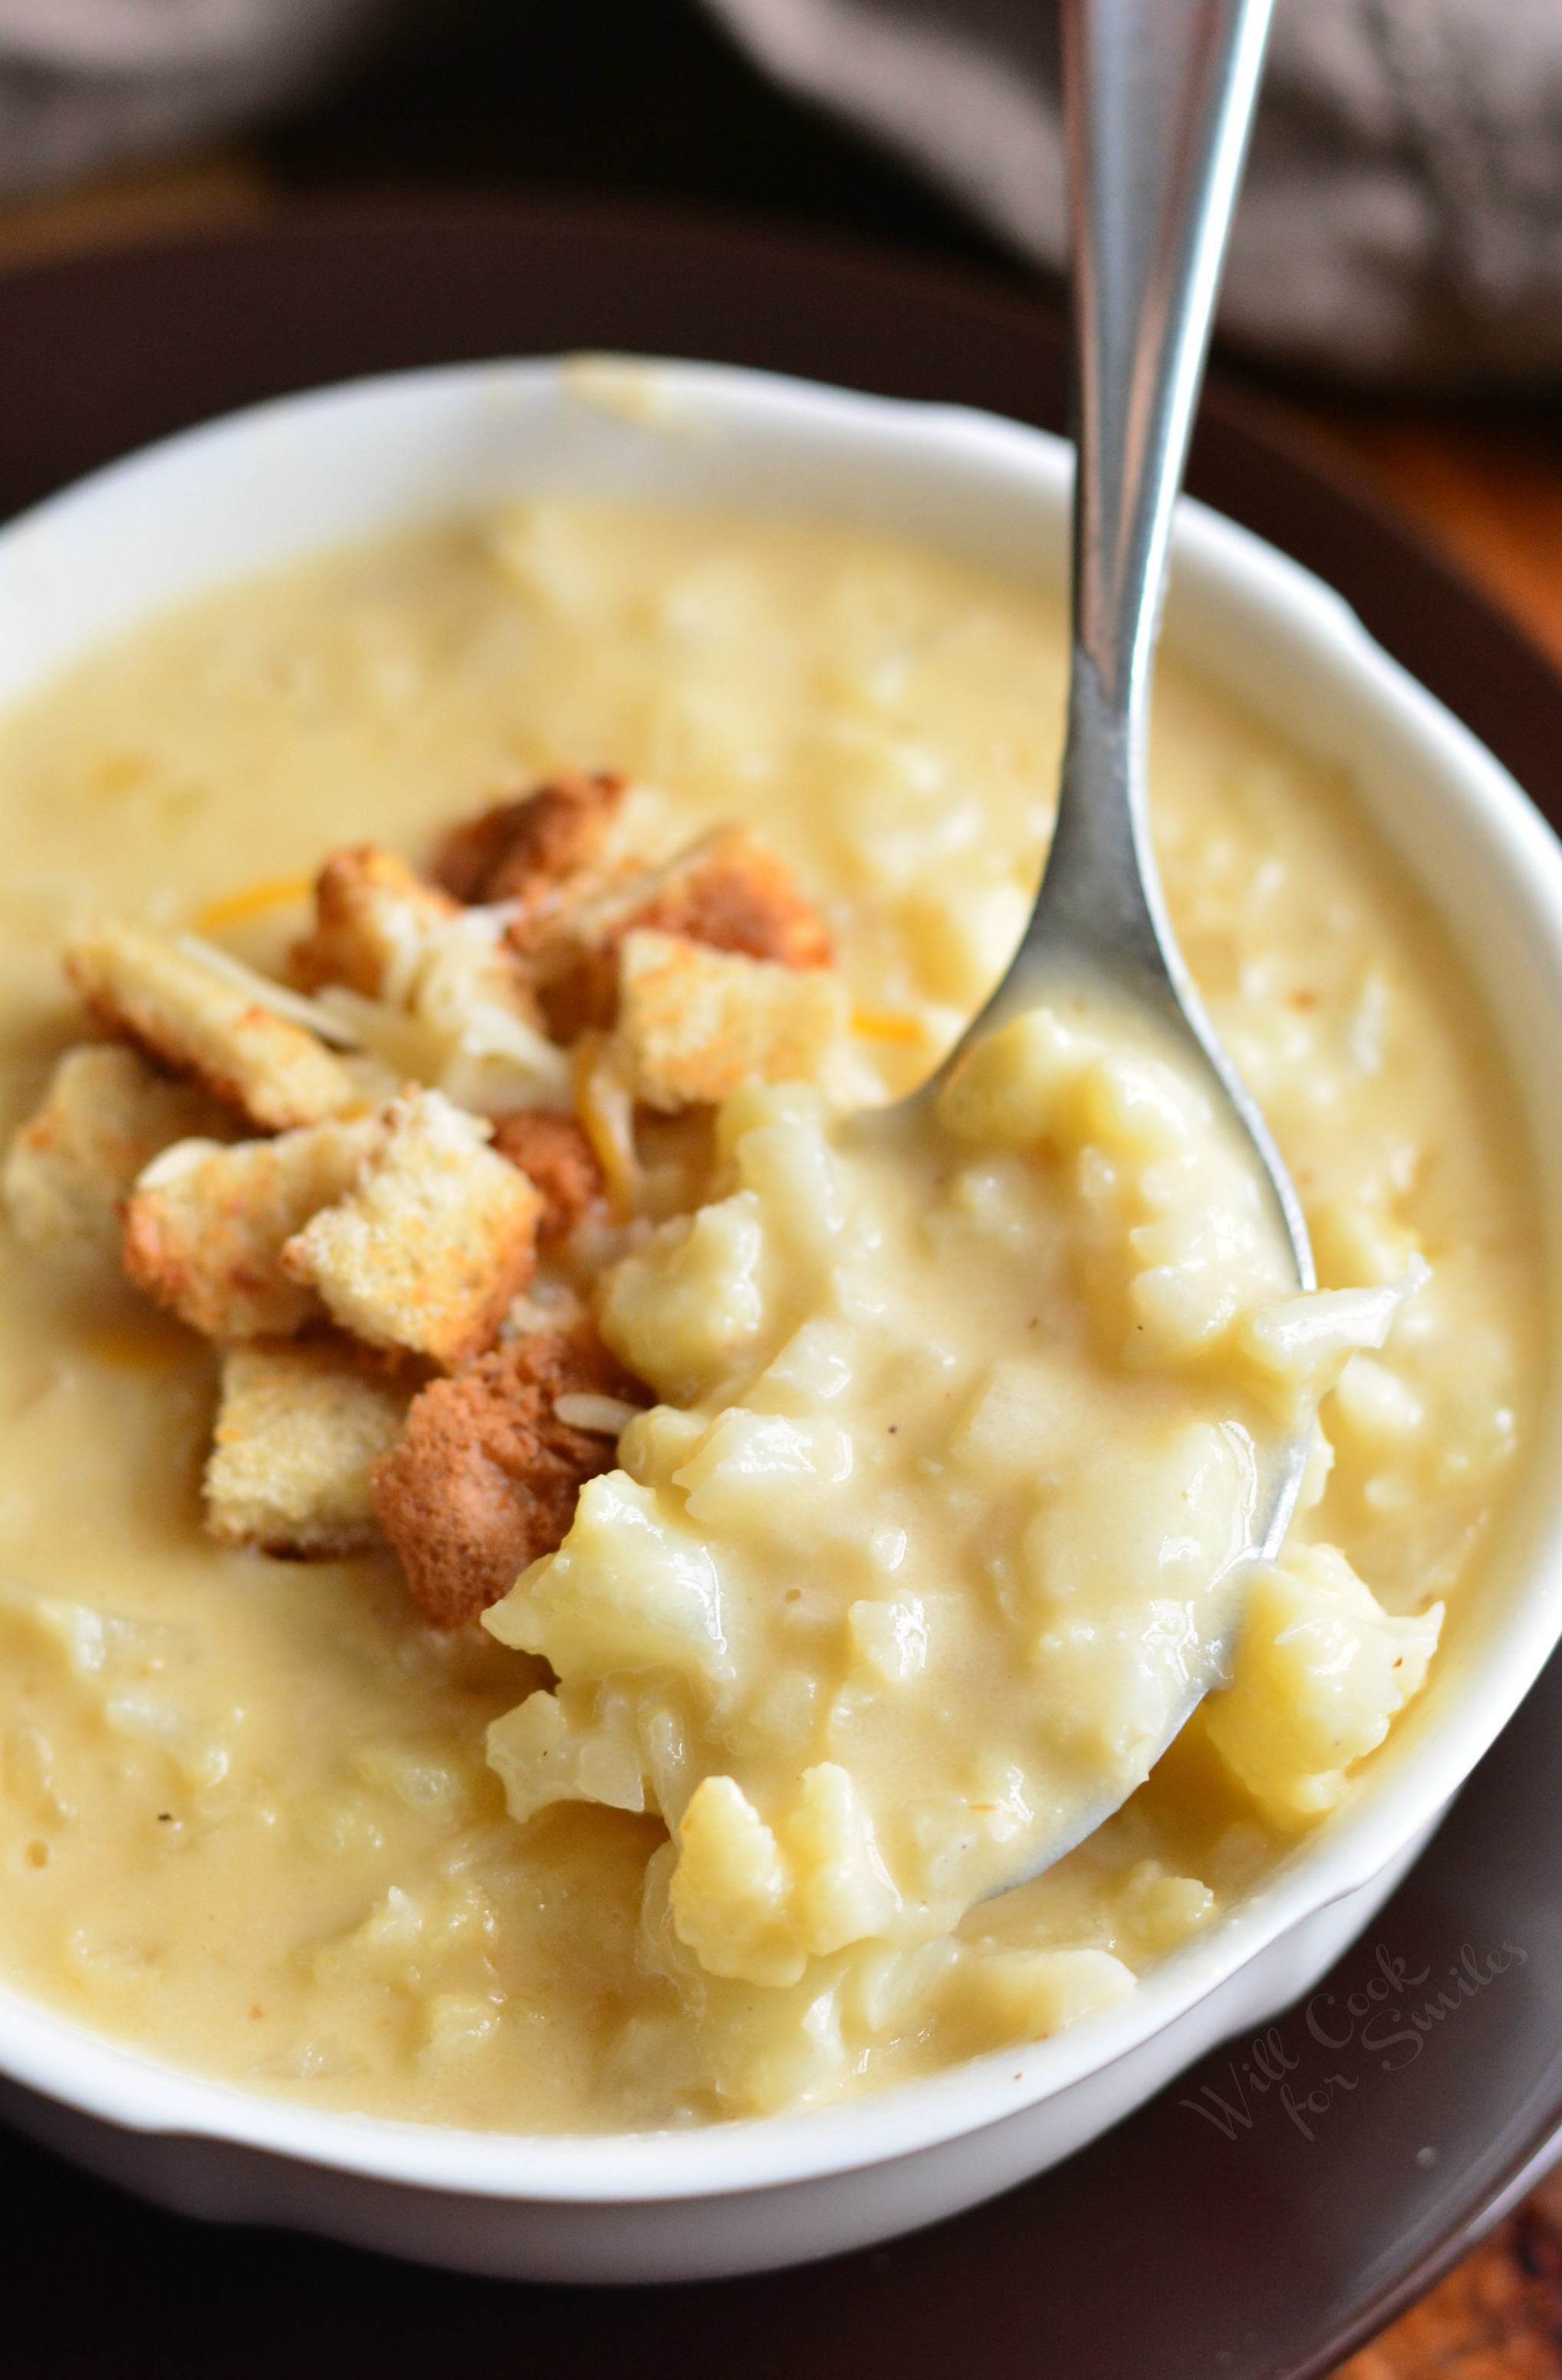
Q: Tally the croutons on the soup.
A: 11